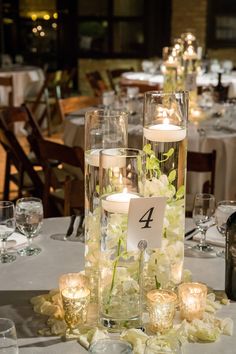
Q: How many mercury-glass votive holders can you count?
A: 4